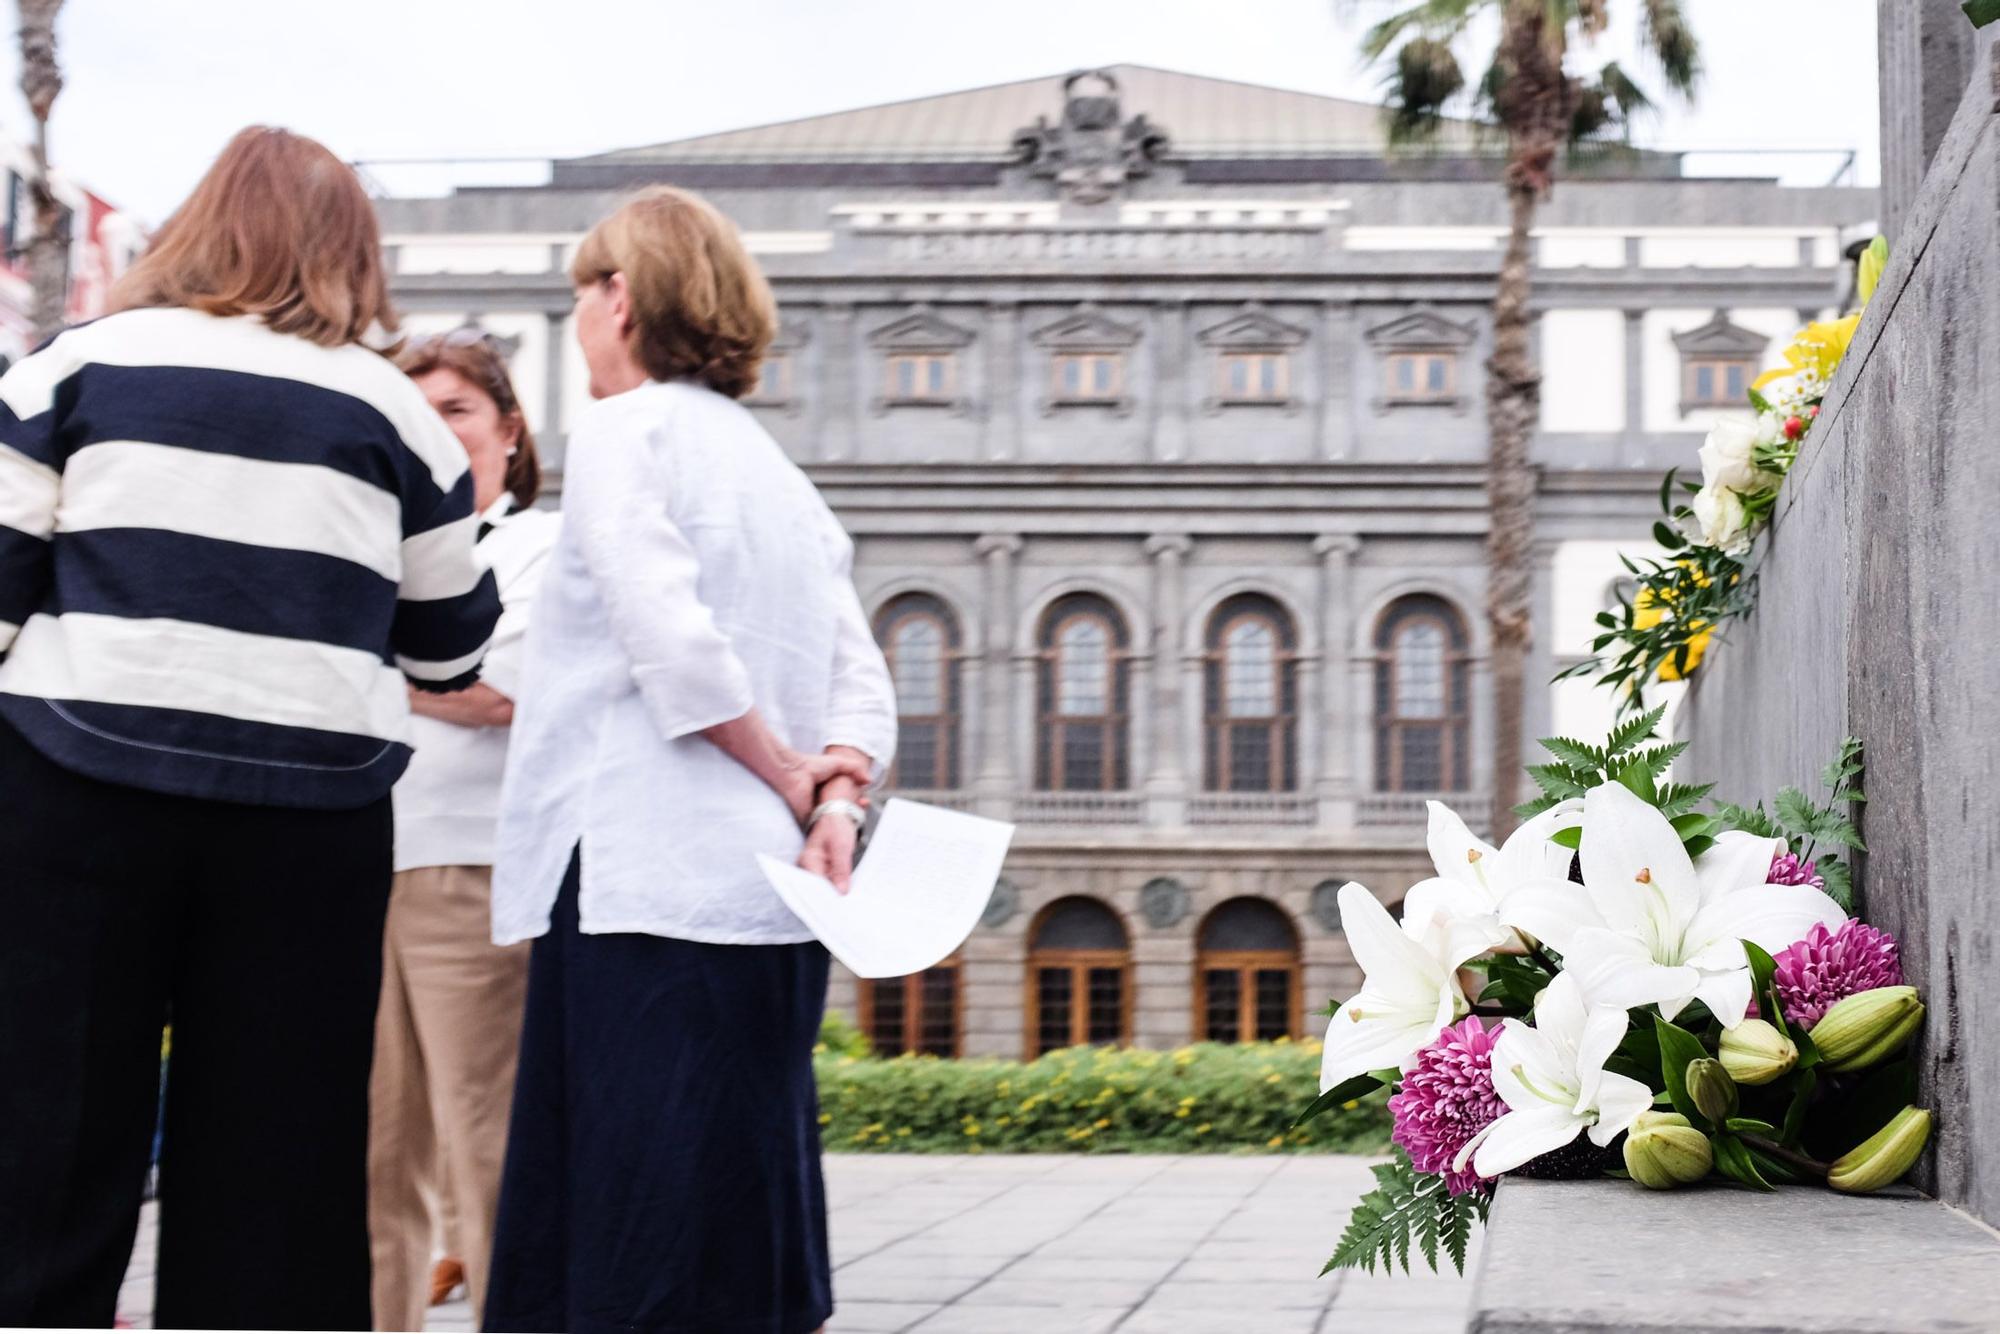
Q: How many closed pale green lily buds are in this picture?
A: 5